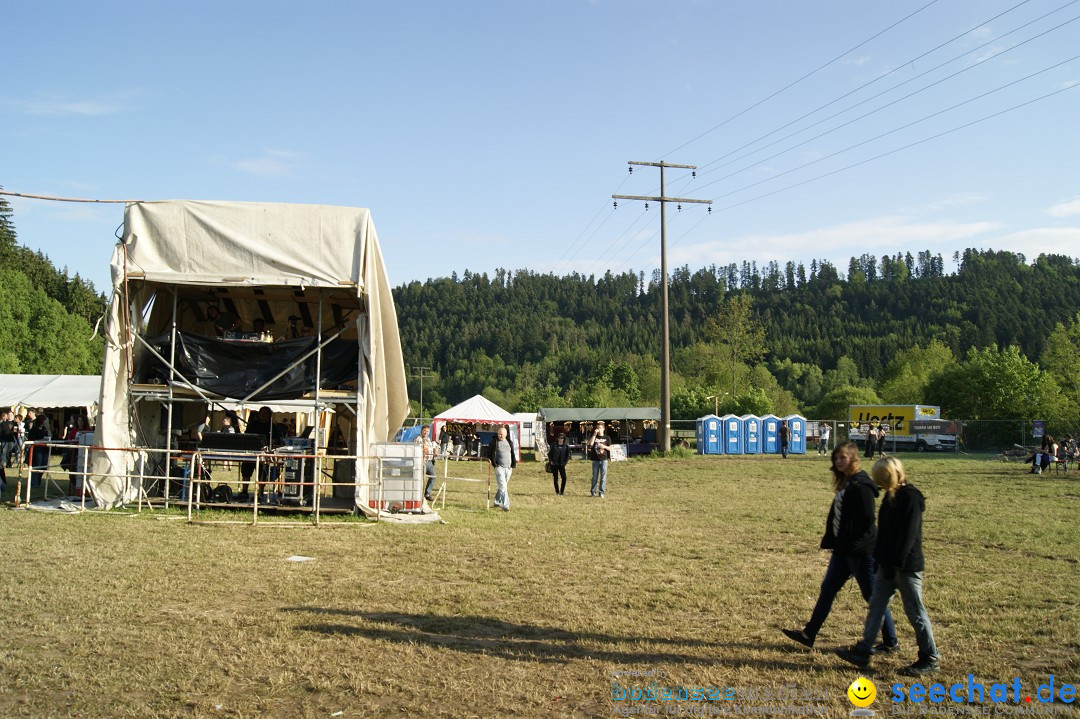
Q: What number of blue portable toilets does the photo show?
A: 5